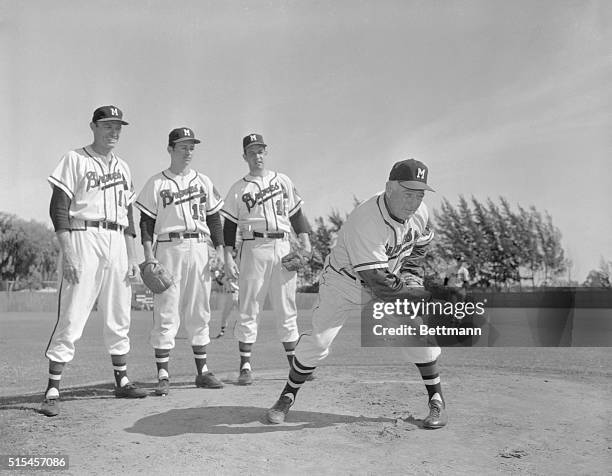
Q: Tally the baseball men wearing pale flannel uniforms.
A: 4